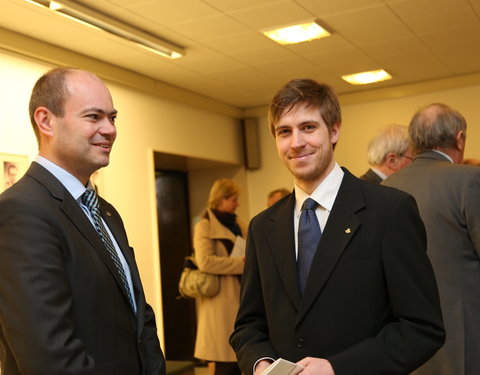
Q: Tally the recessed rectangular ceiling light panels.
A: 2